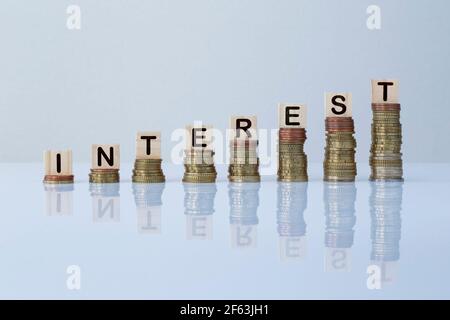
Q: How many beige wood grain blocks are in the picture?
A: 8